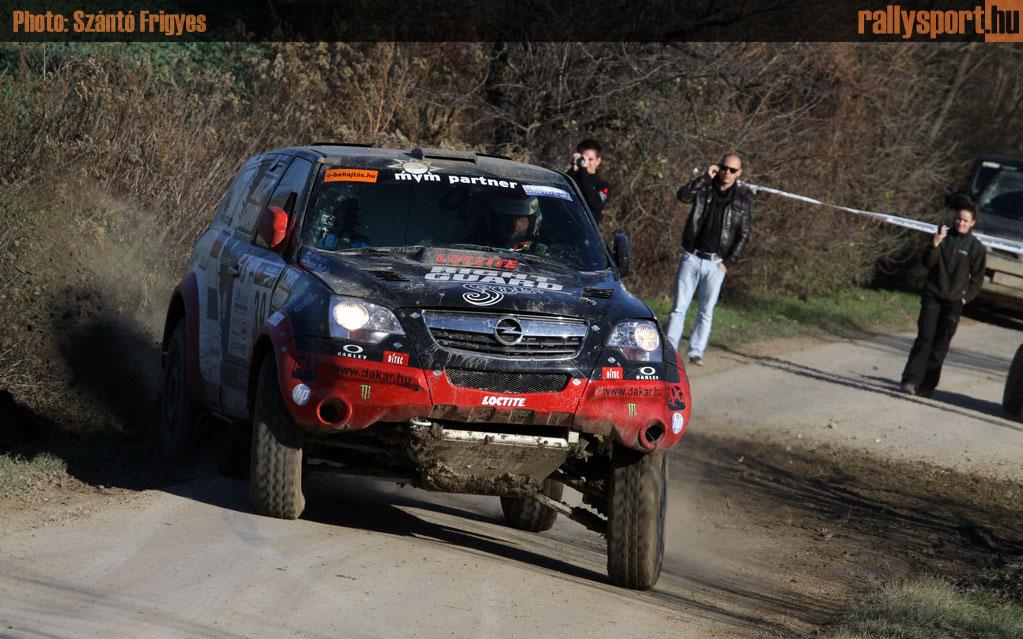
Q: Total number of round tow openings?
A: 2